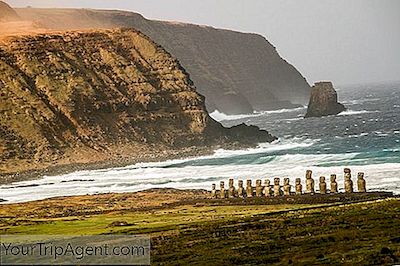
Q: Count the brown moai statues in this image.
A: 15